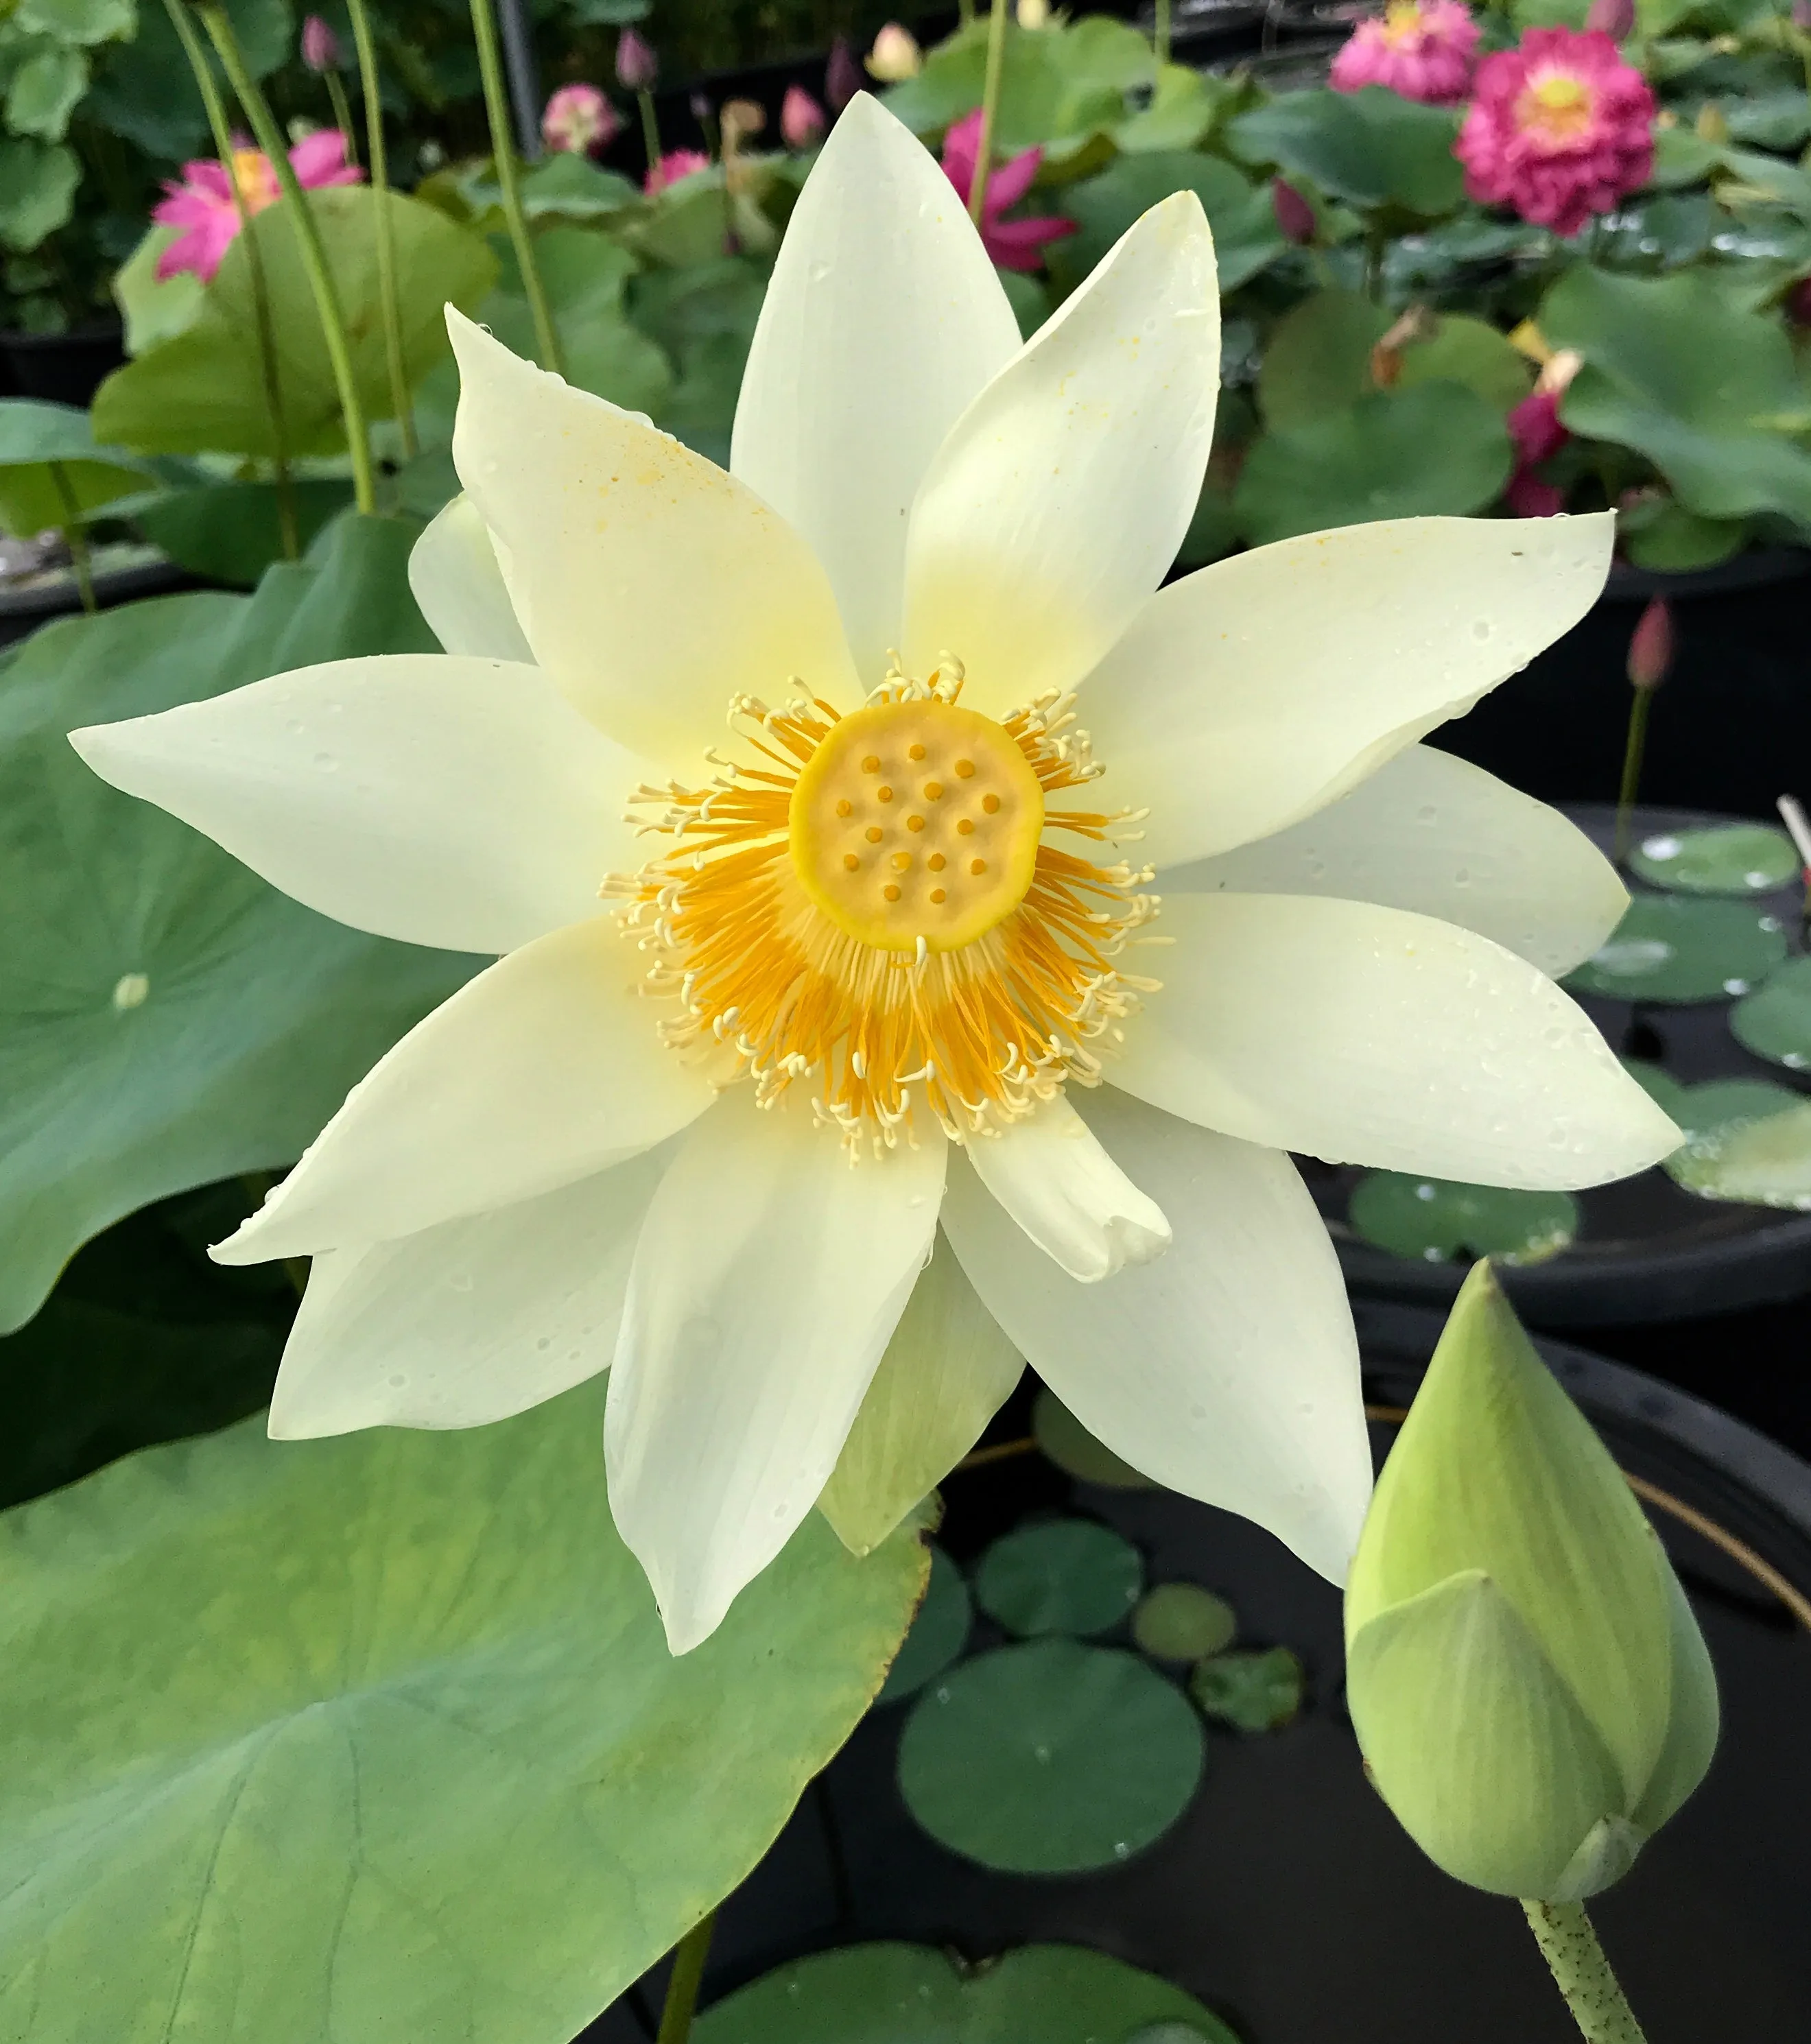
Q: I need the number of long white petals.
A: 11